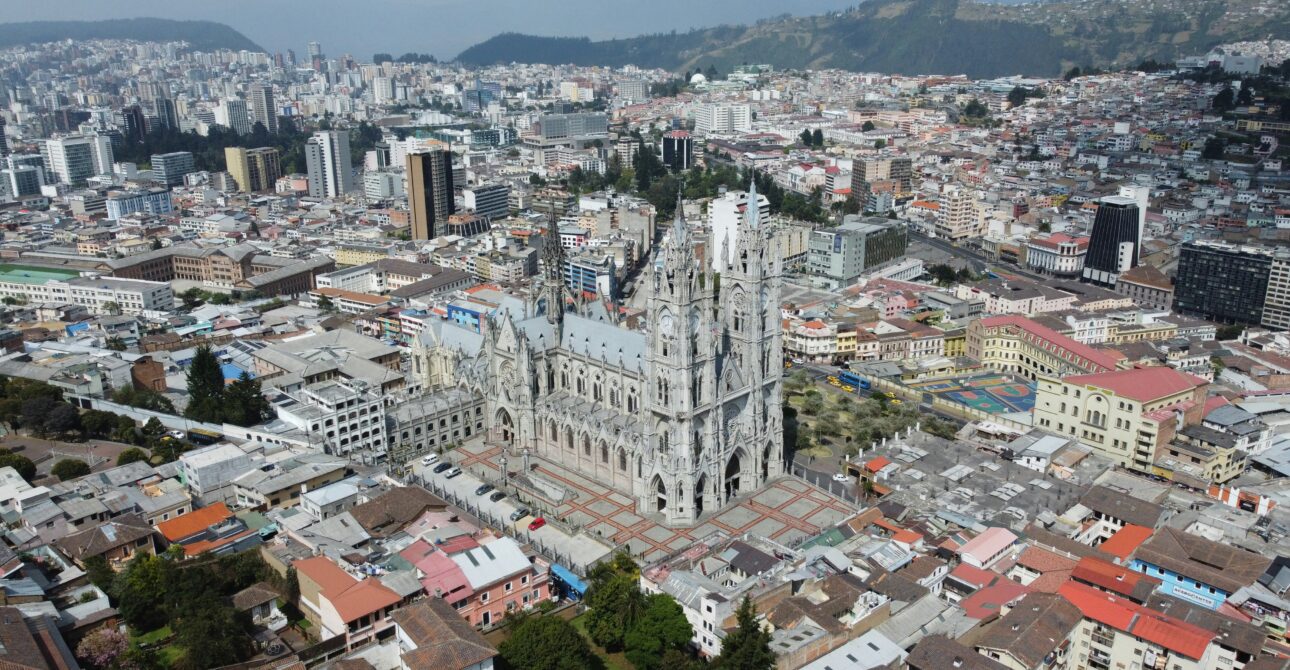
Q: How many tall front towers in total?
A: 2